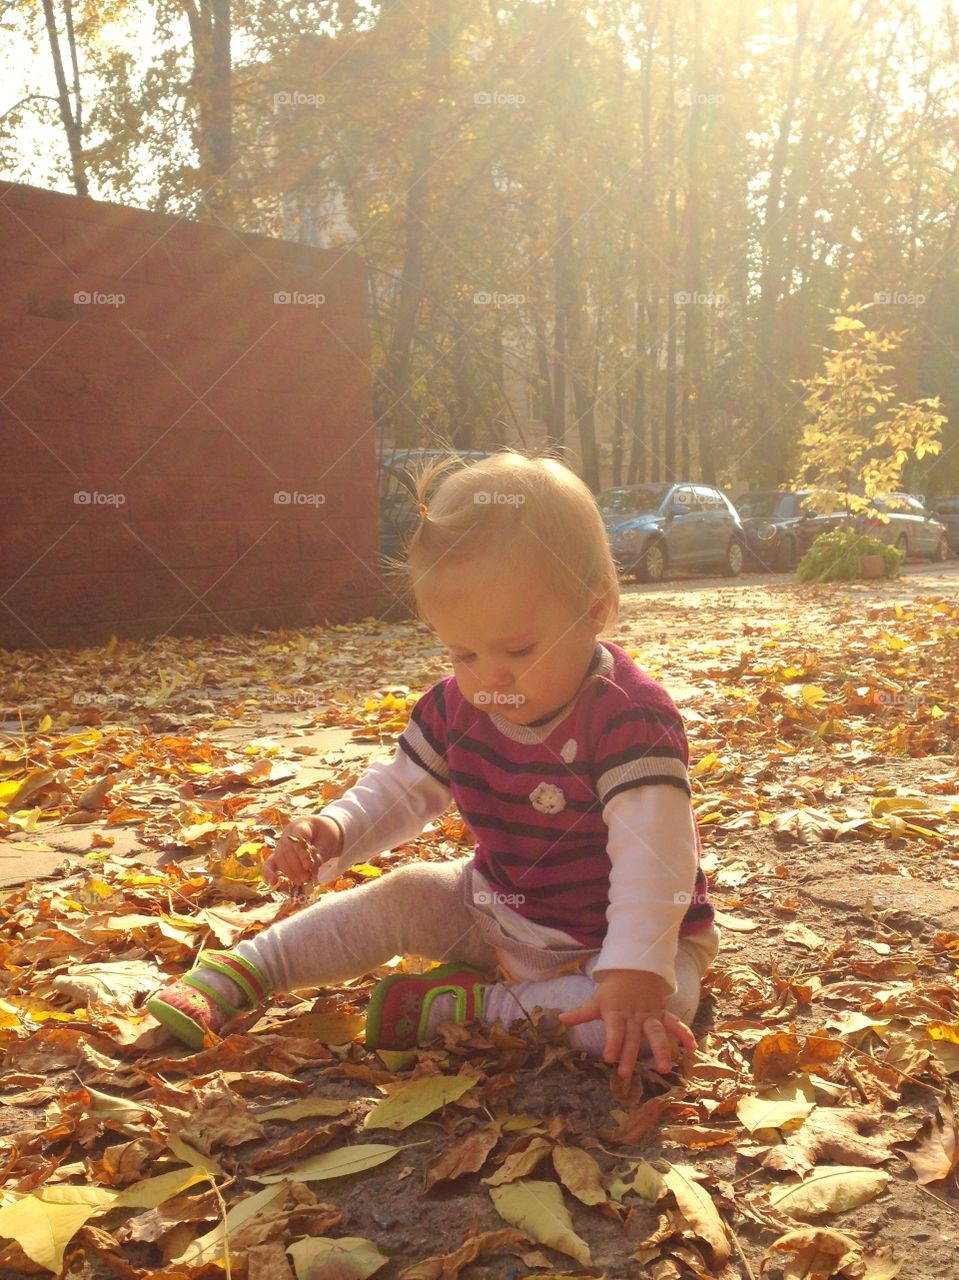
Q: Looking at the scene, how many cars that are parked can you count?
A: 5